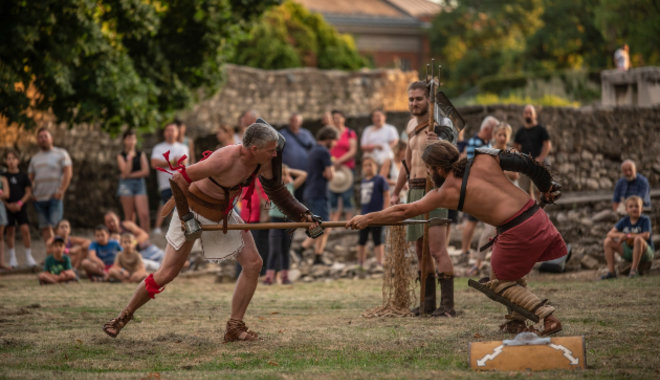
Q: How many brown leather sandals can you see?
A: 4